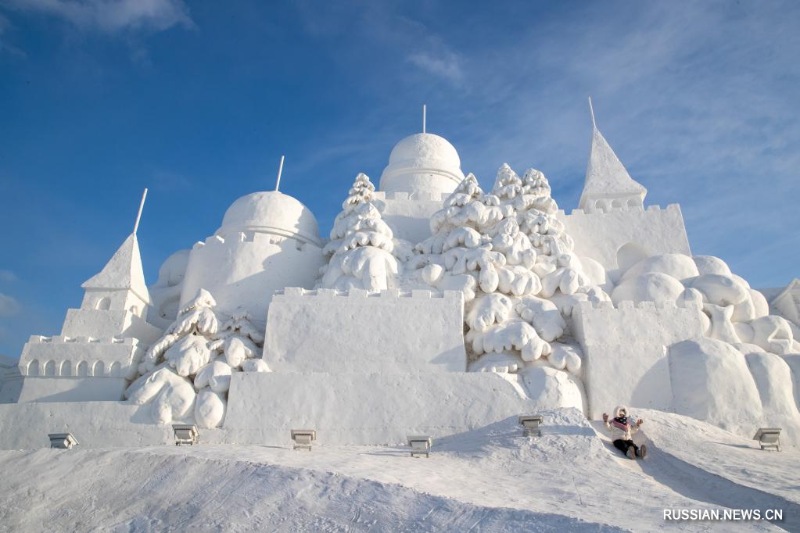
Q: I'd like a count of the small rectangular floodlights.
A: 6